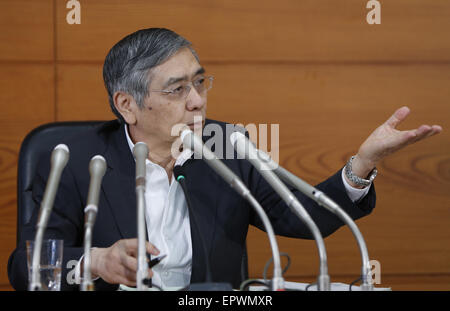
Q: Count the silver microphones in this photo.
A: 6